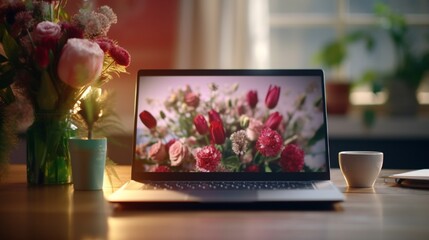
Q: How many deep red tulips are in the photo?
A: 7